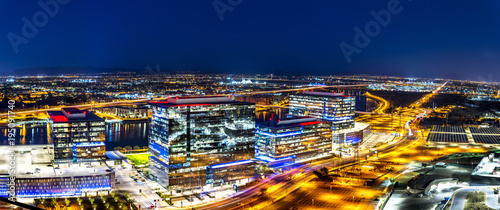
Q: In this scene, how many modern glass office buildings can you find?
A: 4